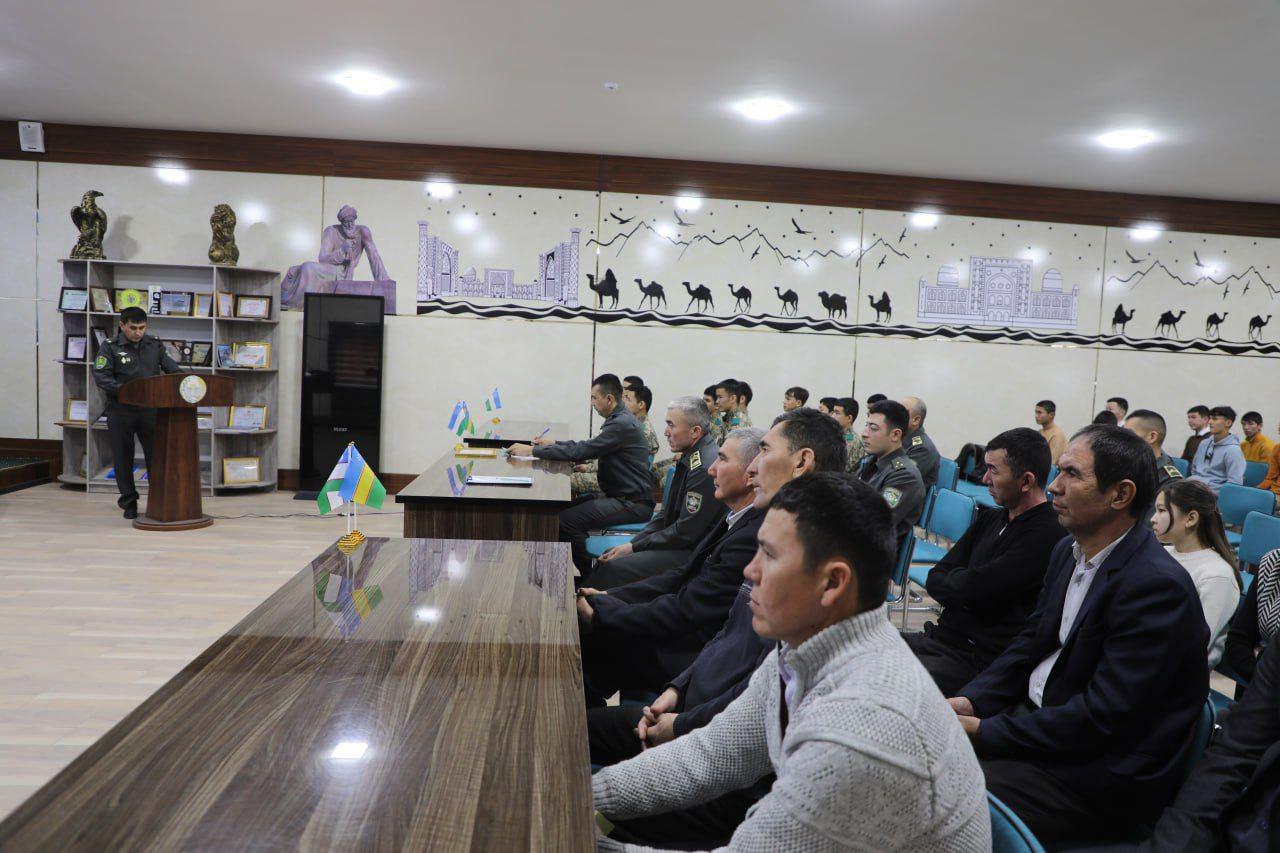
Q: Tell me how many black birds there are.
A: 10